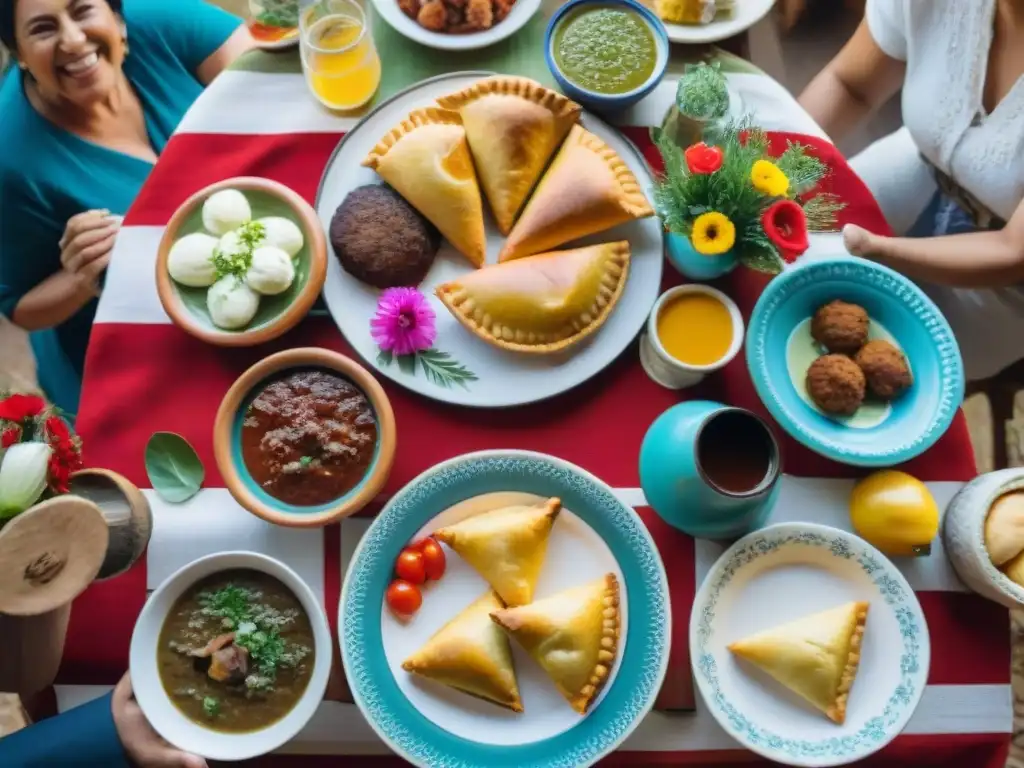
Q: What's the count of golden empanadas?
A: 8